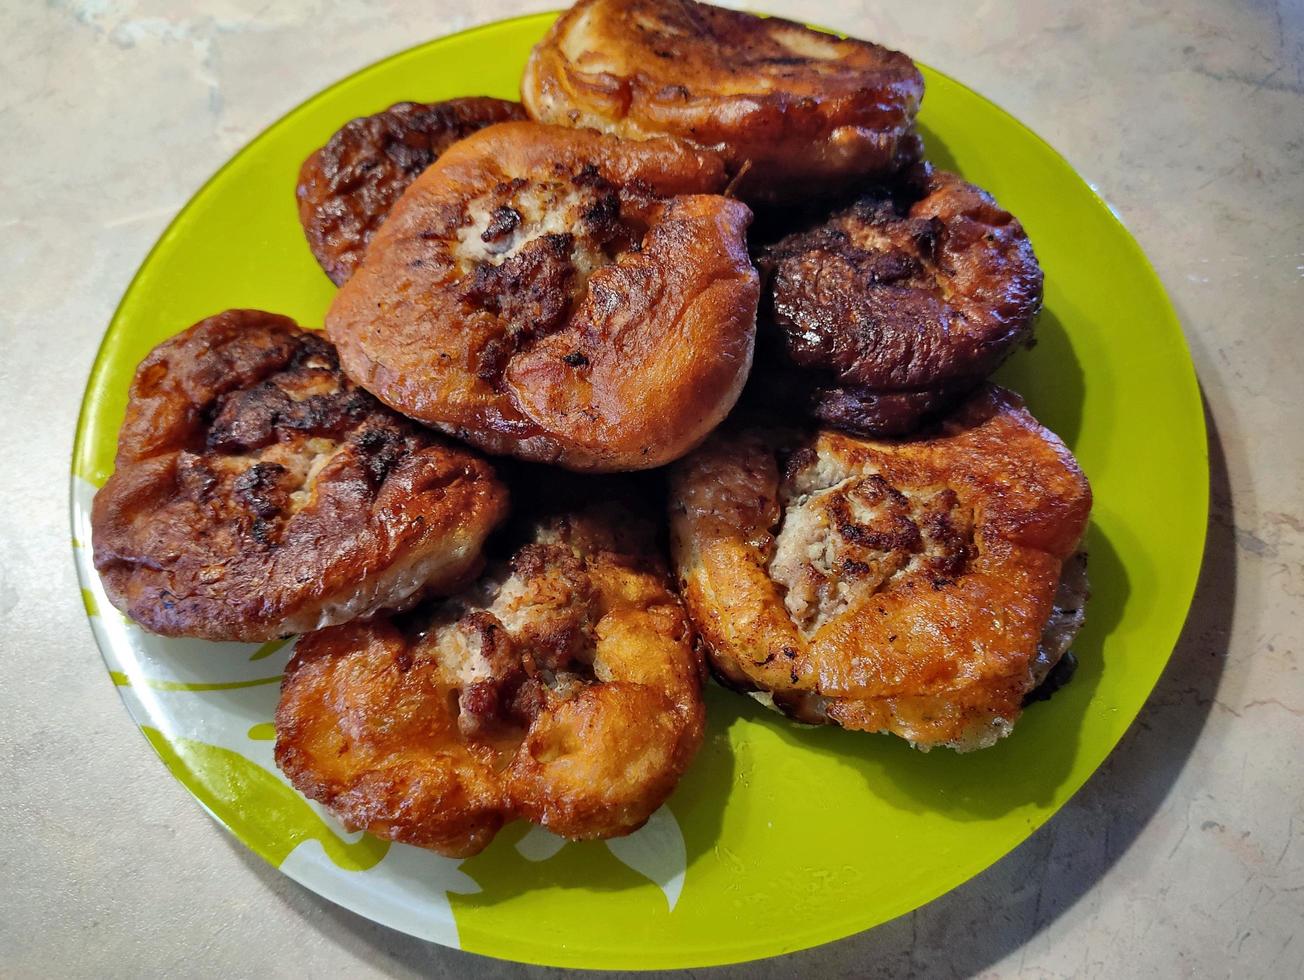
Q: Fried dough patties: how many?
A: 7